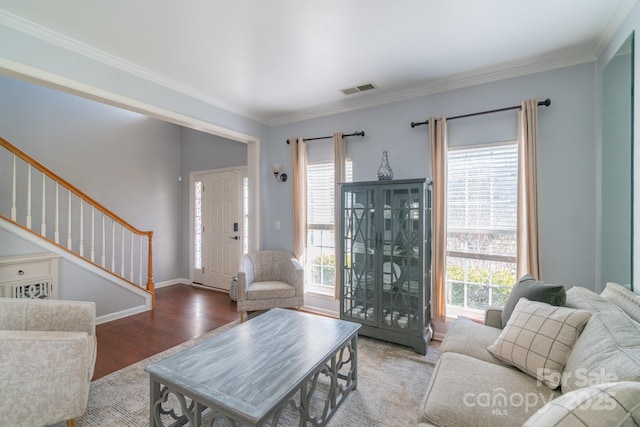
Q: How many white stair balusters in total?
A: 12